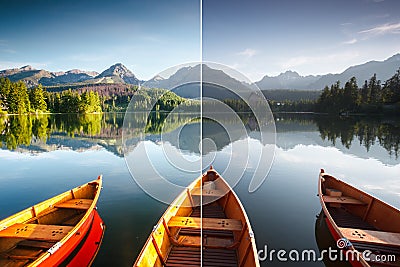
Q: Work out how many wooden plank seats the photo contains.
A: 6